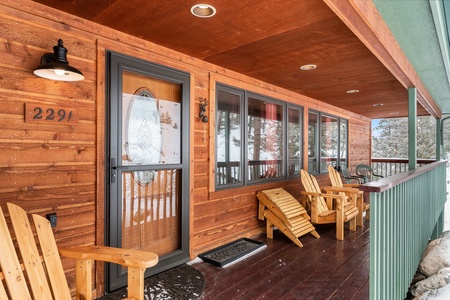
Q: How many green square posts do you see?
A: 2